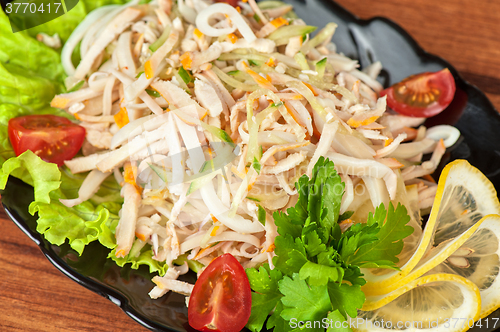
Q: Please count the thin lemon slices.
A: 3